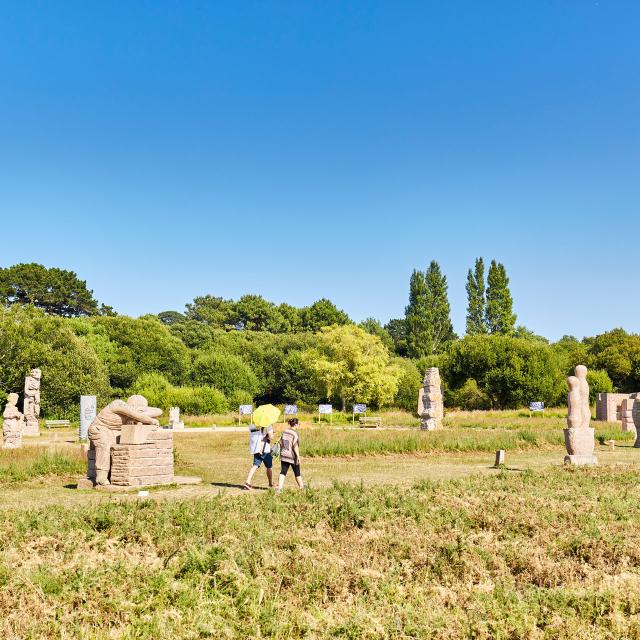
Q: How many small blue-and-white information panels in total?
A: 5